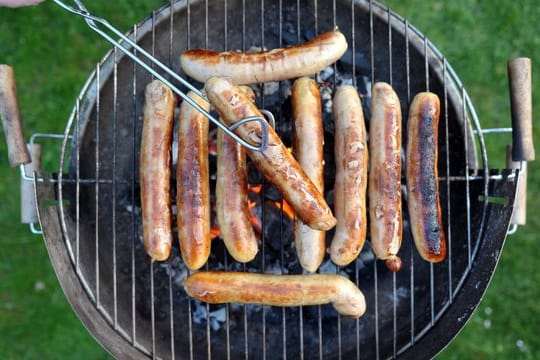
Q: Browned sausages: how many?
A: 10